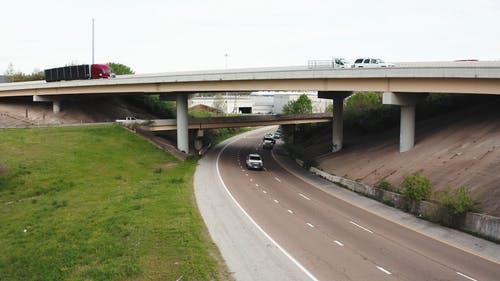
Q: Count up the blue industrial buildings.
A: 0